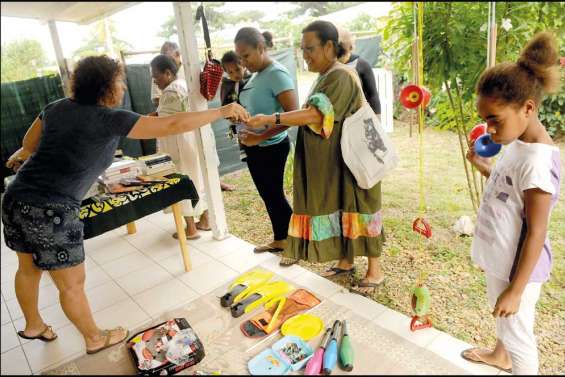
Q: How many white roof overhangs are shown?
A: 1